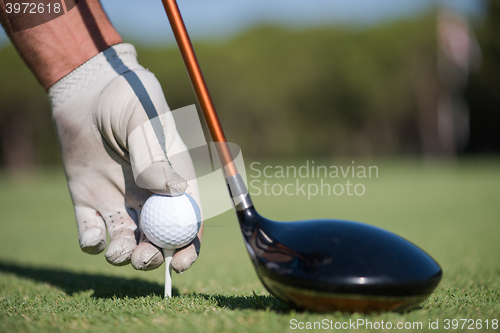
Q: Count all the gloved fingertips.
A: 5